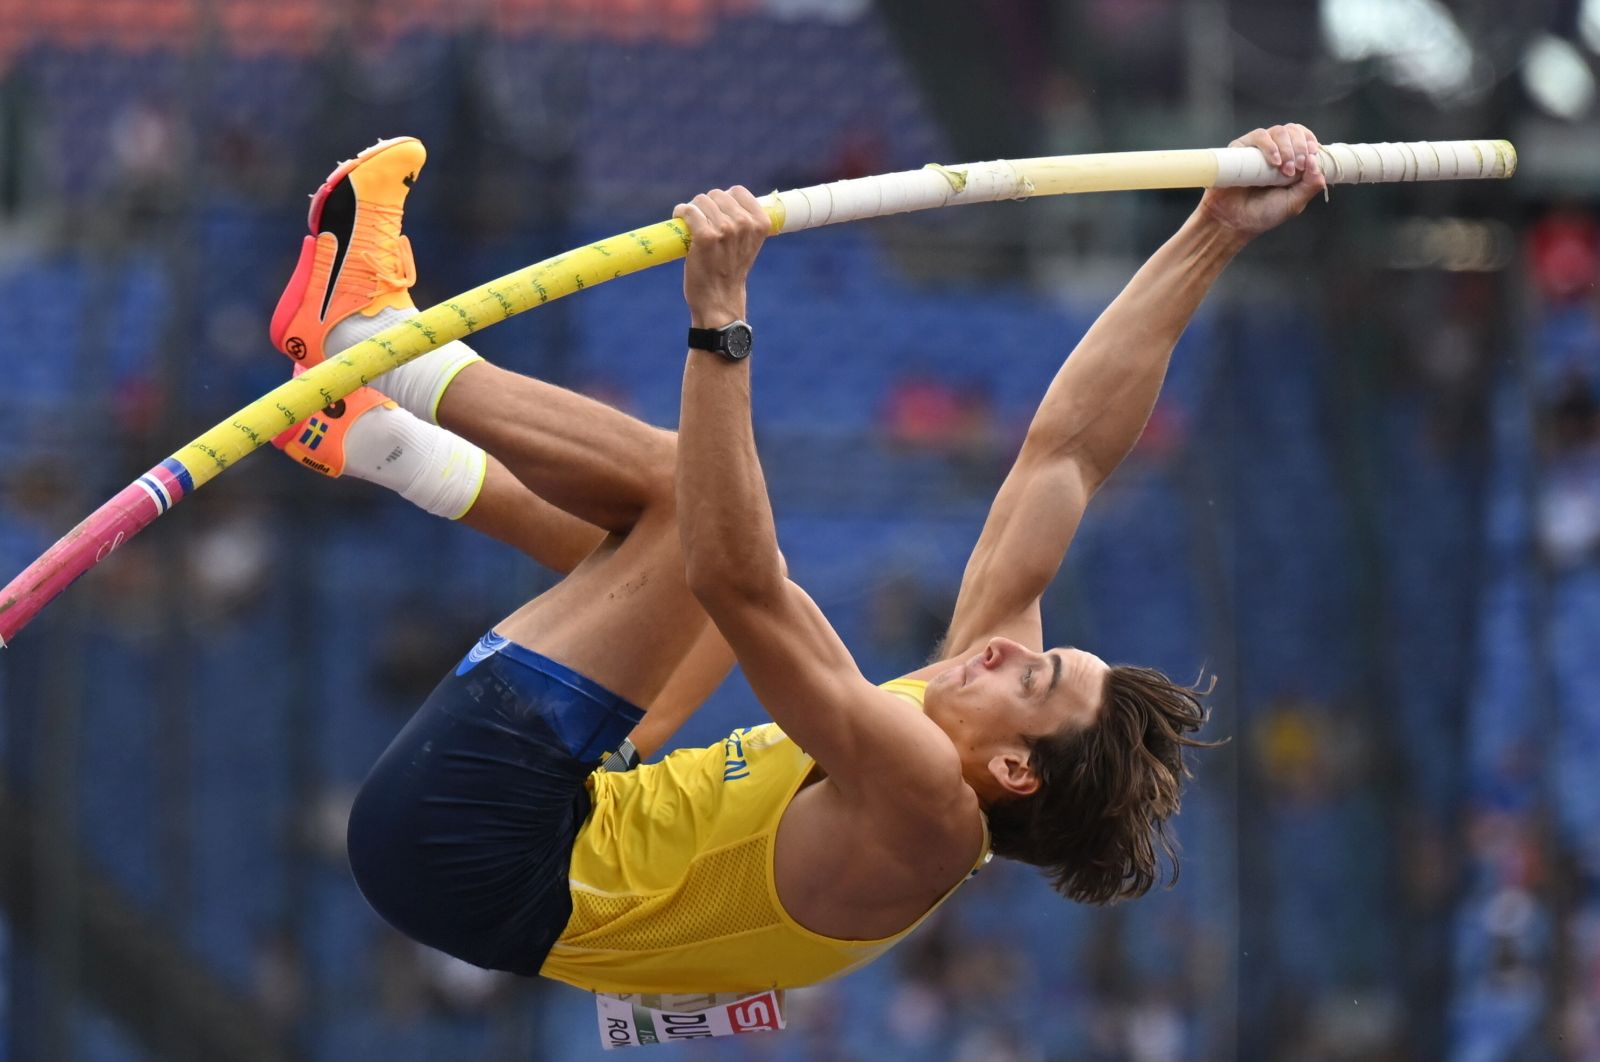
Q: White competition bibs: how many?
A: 1